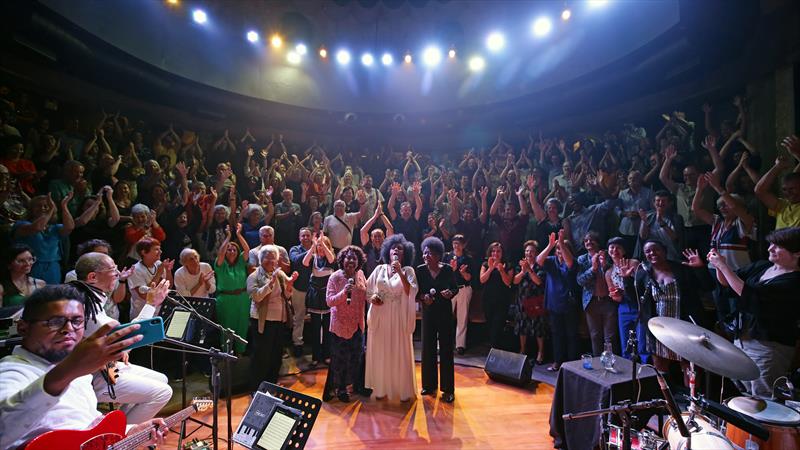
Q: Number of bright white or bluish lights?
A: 12